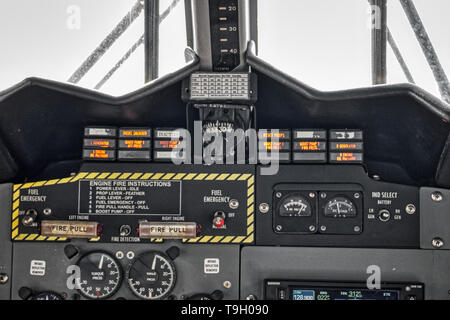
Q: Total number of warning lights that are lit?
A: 10